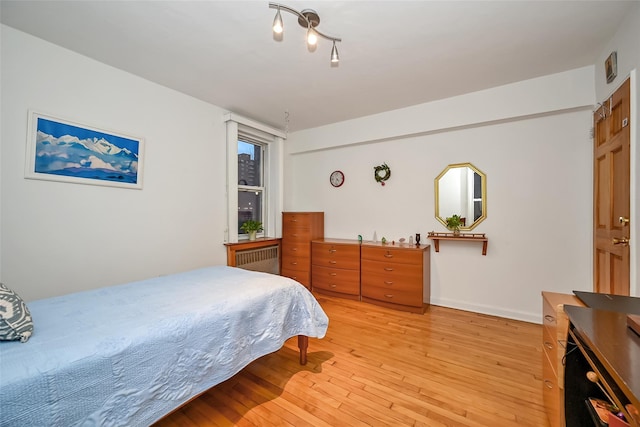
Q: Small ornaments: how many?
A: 7